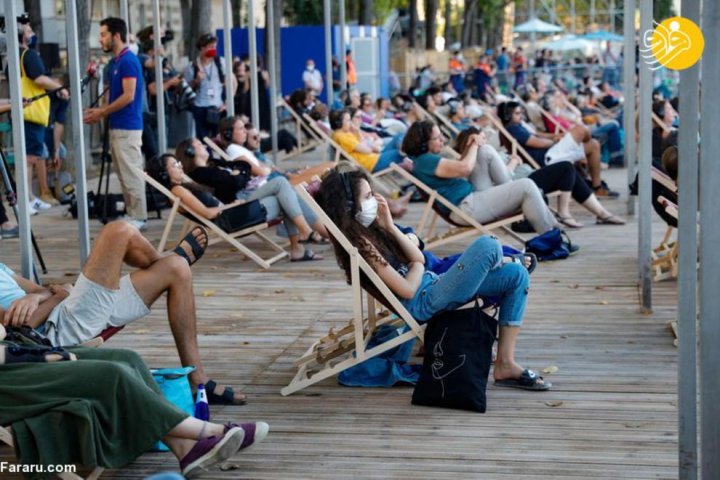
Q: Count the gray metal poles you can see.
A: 13